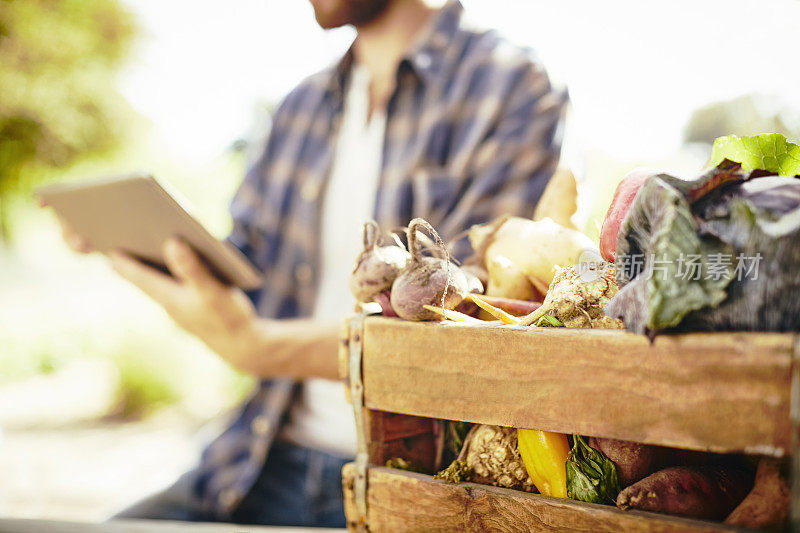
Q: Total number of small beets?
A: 2